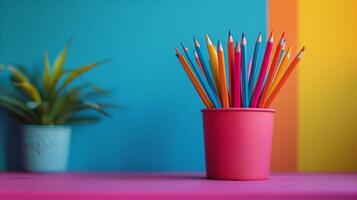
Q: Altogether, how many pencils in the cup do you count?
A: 15